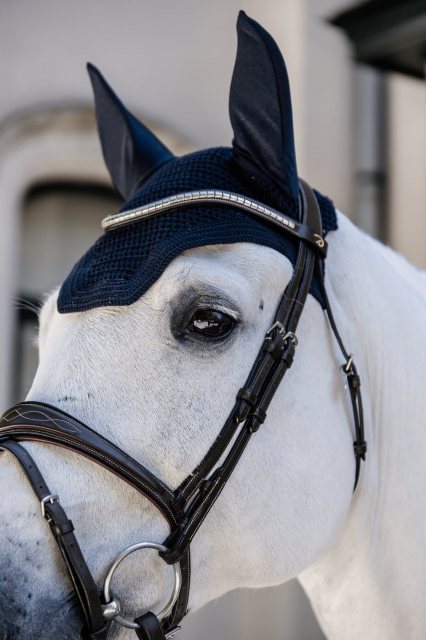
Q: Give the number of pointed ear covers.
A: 2